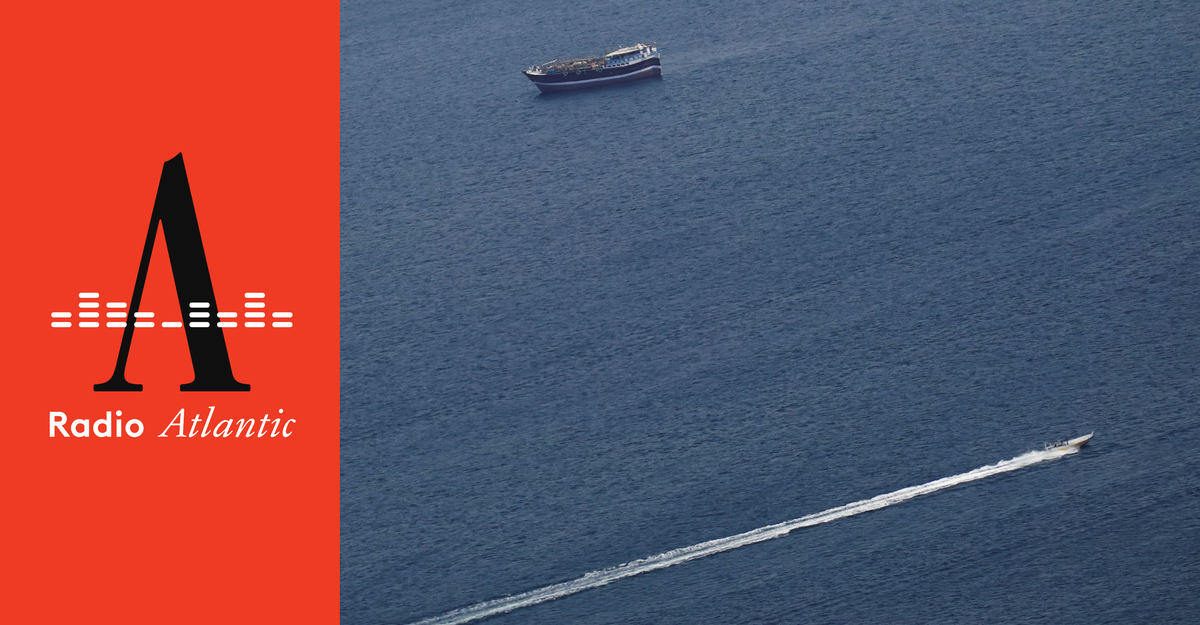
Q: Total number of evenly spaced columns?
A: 9